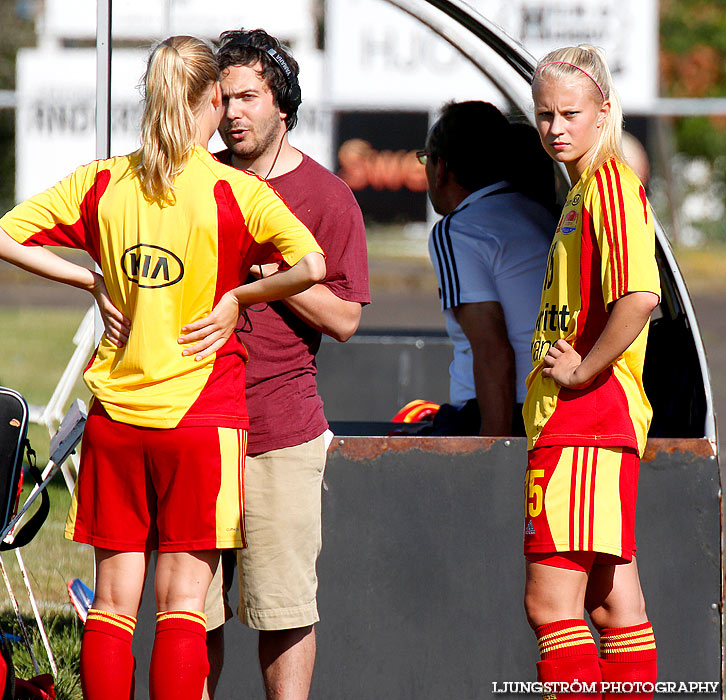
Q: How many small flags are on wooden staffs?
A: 0